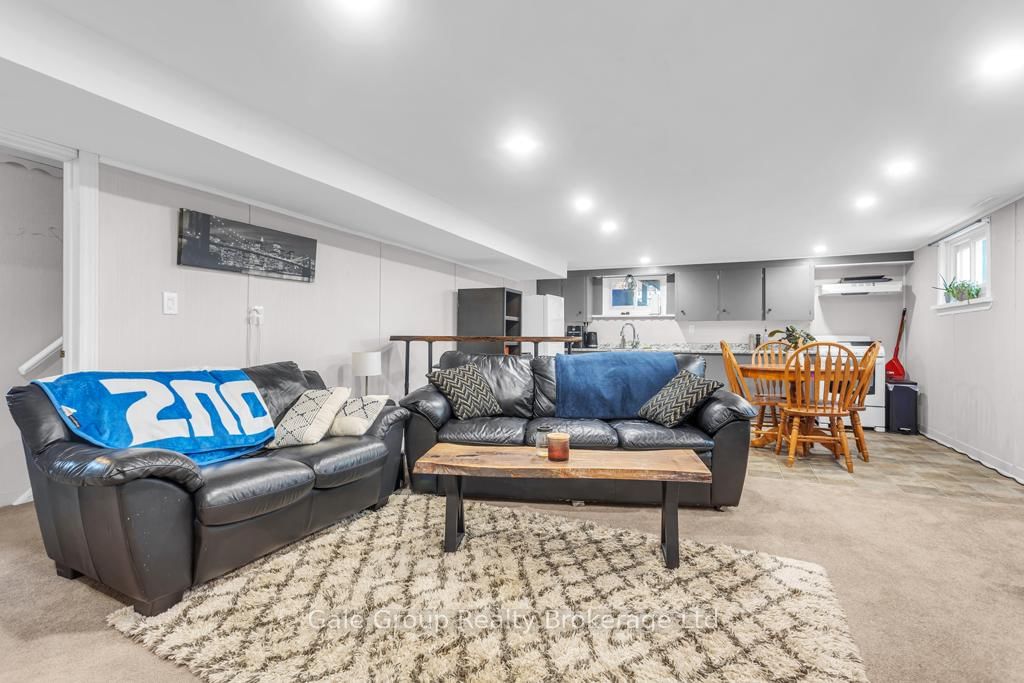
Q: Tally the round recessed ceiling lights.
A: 9